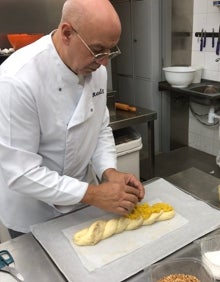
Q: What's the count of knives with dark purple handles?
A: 4